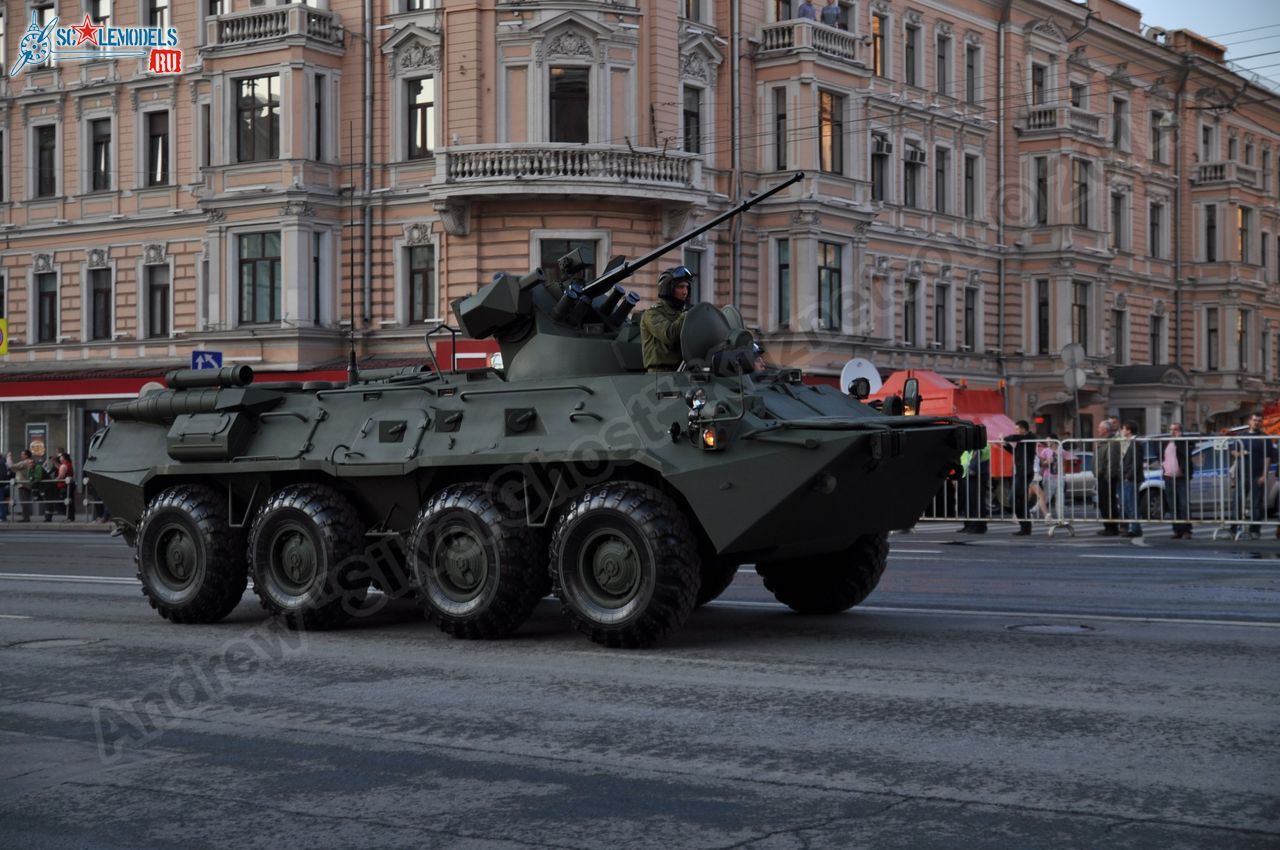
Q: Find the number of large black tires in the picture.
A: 6